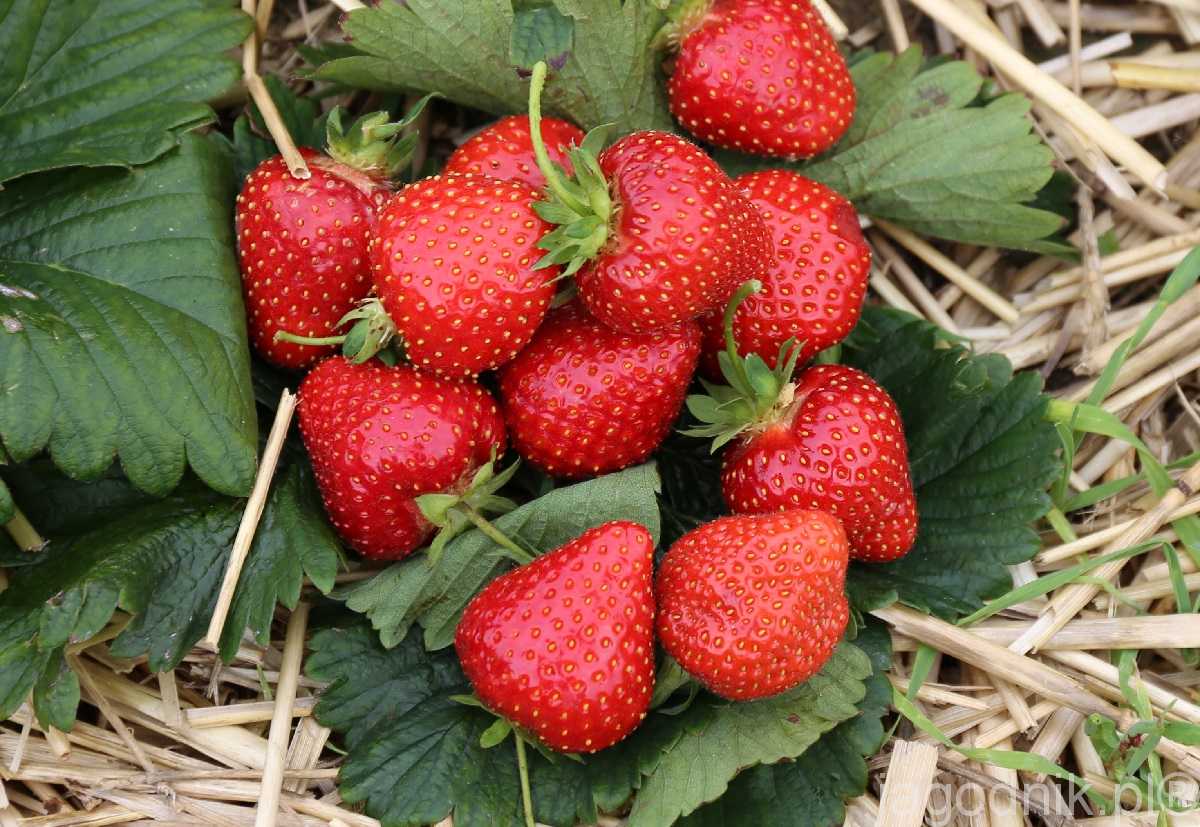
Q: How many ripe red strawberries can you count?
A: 11